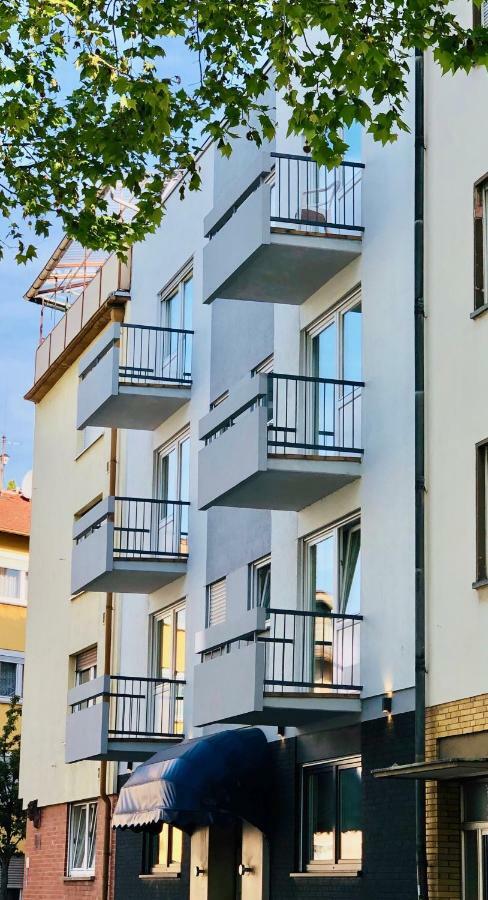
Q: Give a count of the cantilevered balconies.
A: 6